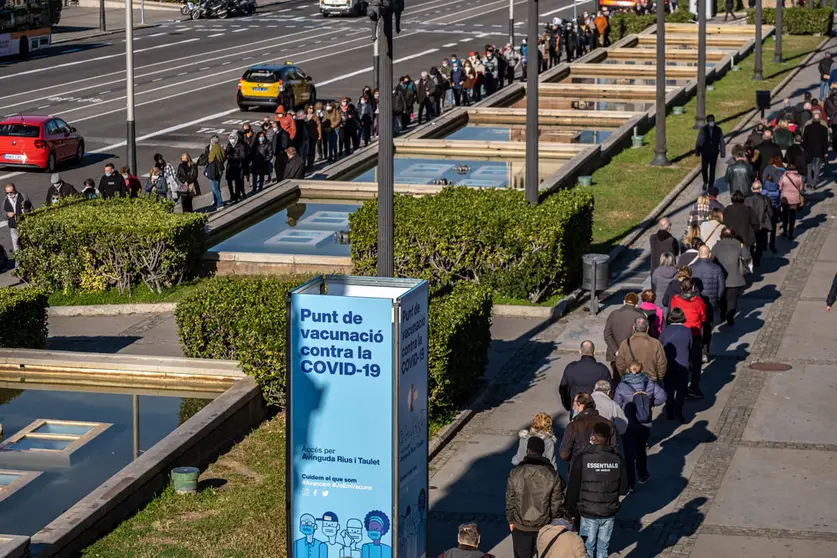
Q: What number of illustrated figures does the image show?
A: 4